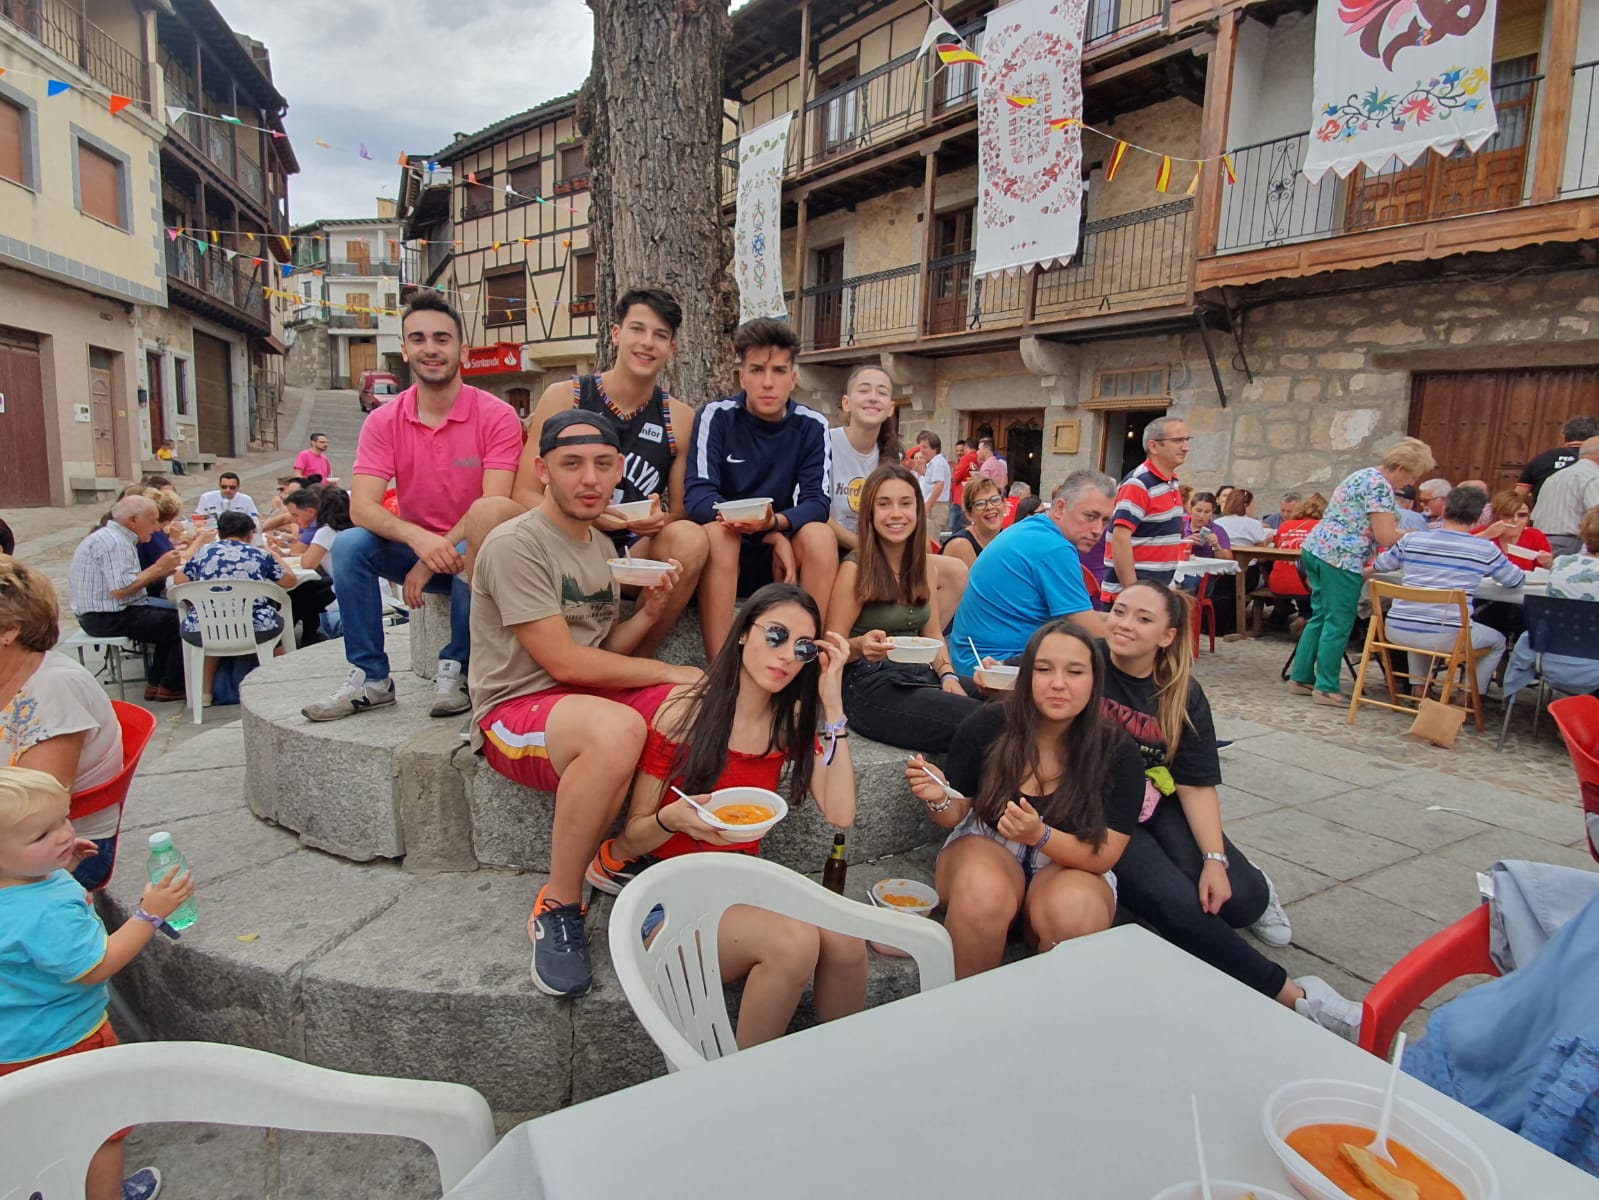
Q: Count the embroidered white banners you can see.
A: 3